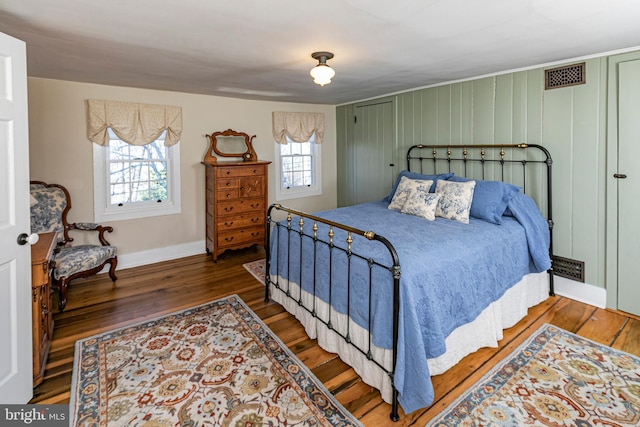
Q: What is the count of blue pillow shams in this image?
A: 2